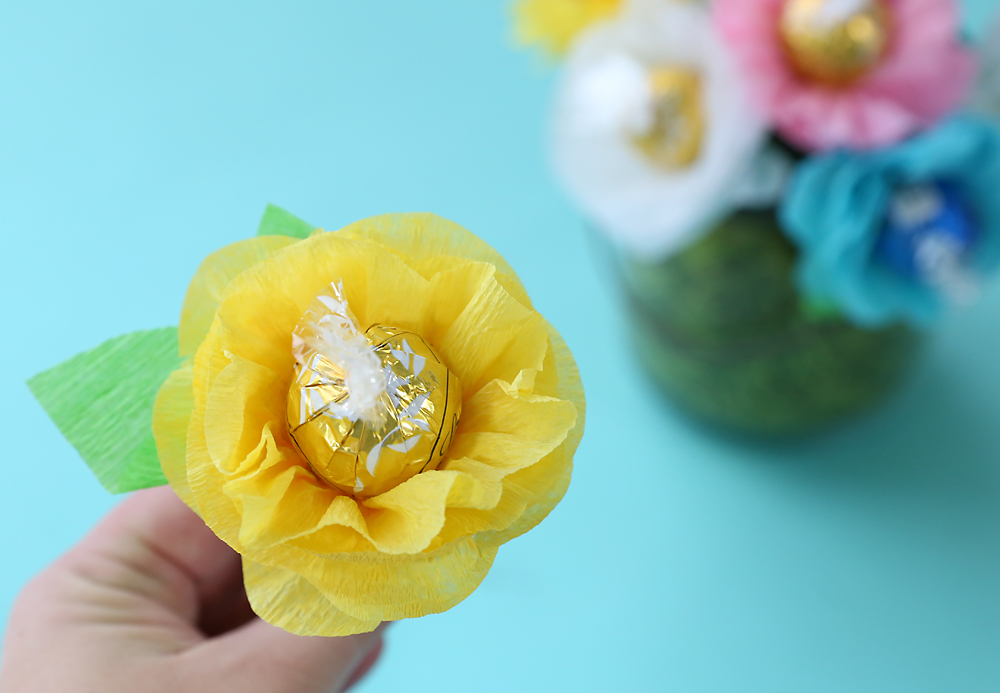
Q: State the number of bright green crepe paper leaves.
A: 2